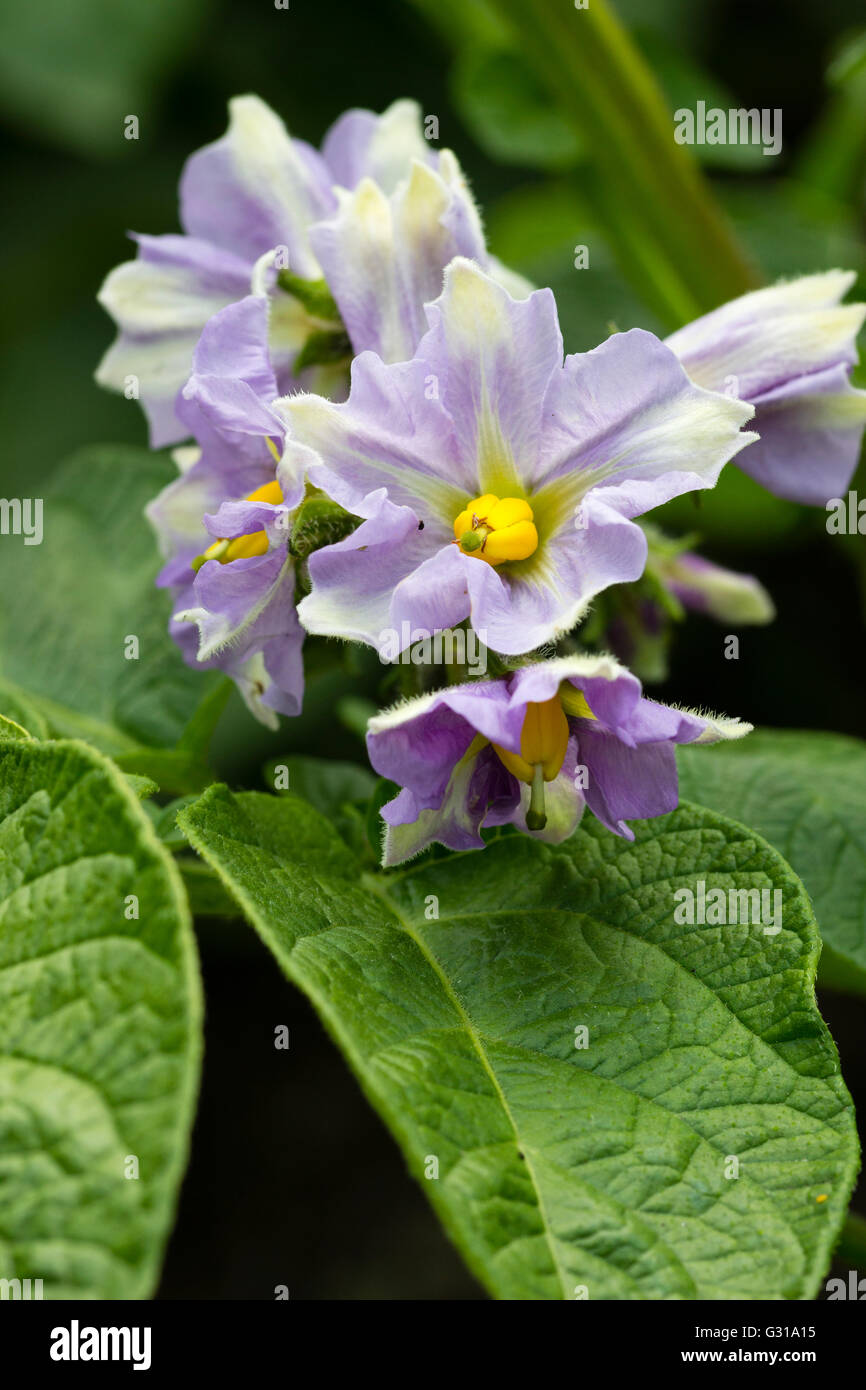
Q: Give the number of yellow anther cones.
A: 3